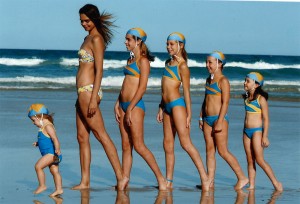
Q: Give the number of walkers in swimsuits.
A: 6